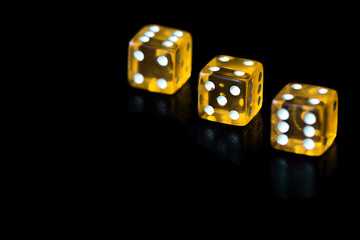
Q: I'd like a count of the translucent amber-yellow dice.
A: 3